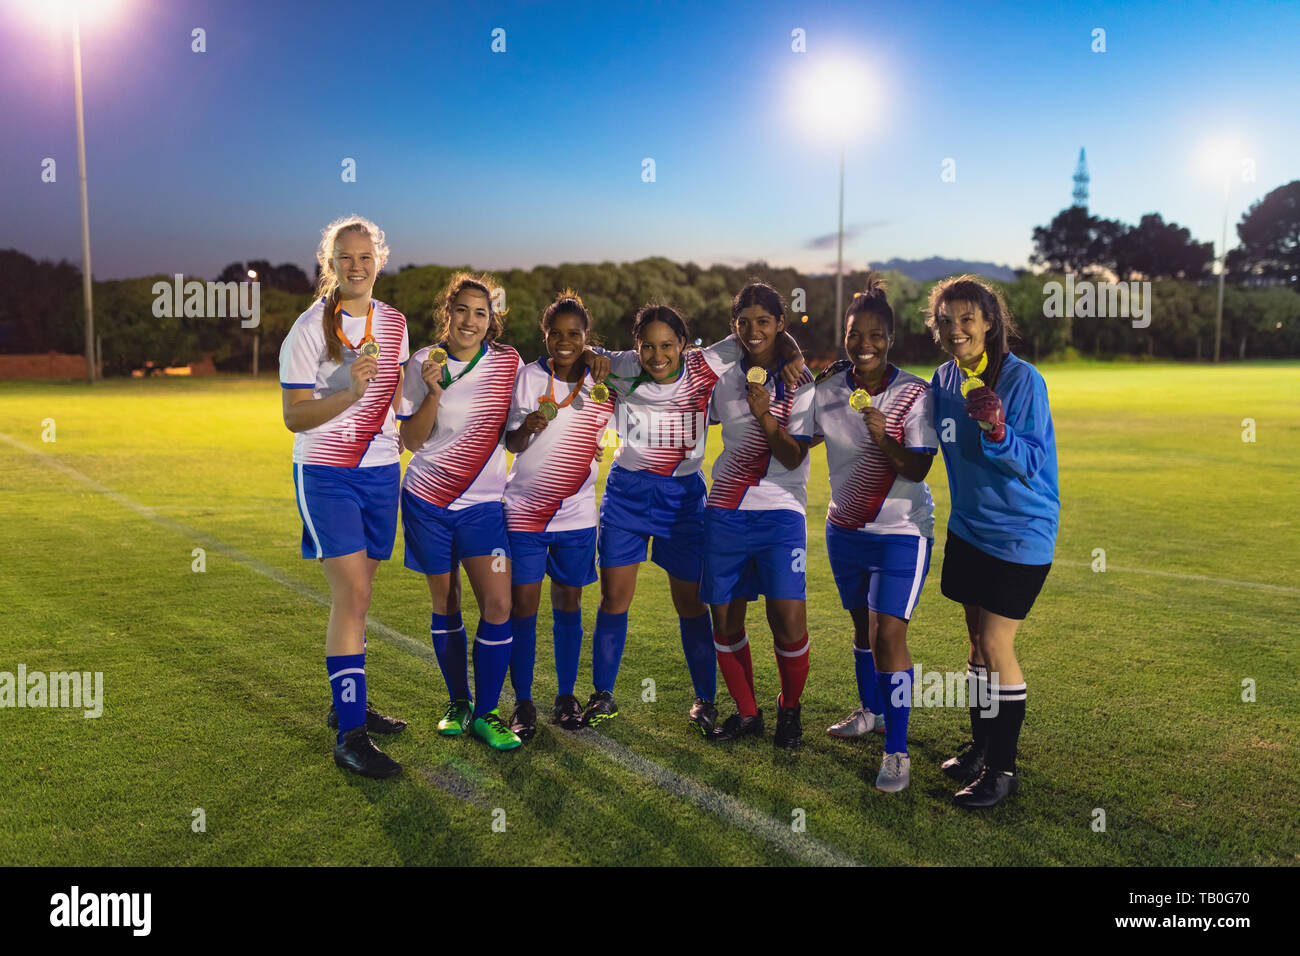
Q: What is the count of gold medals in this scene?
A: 7